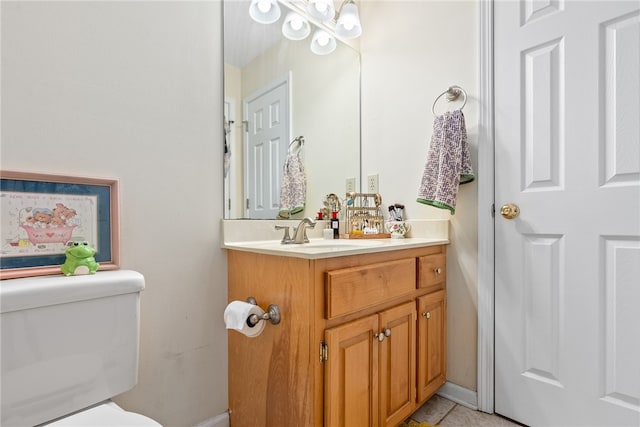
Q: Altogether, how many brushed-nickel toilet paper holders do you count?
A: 1